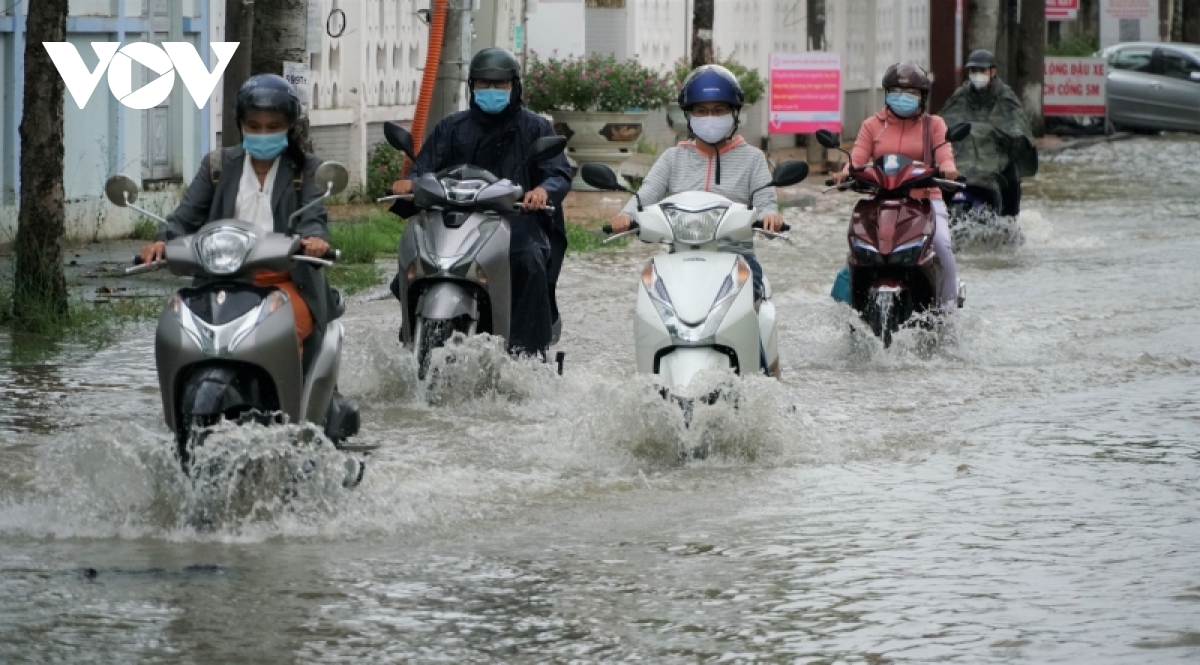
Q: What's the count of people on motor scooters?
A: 5